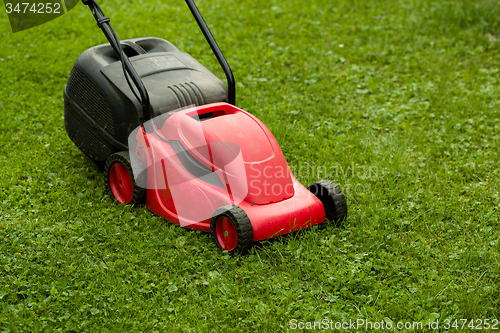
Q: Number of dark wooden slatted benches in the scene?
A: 0